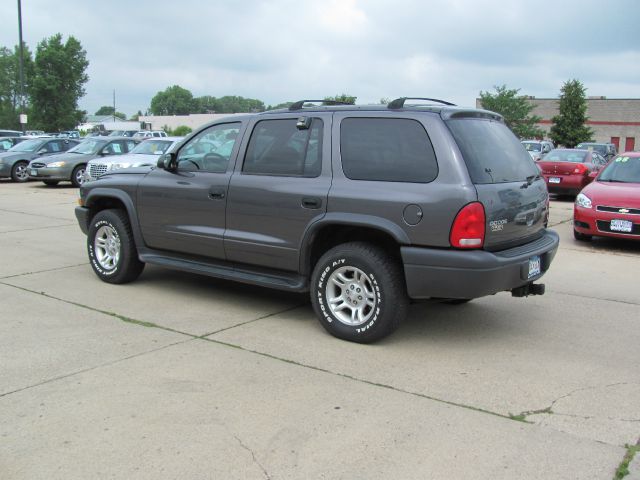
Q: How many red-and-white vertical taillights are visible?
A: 1